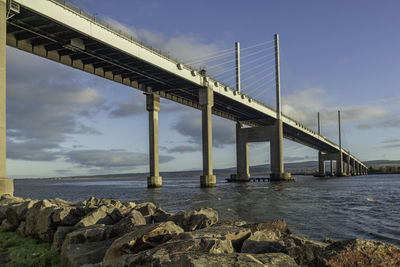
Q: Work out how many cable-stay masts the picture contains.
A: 4